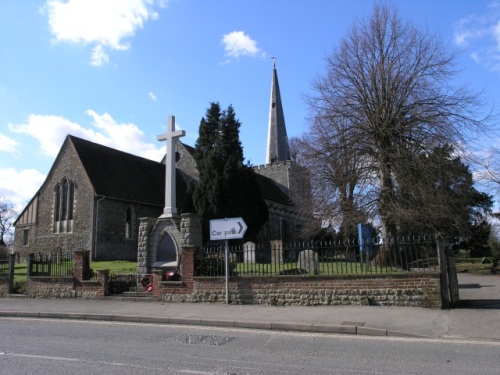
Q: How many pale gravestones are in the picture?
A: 3